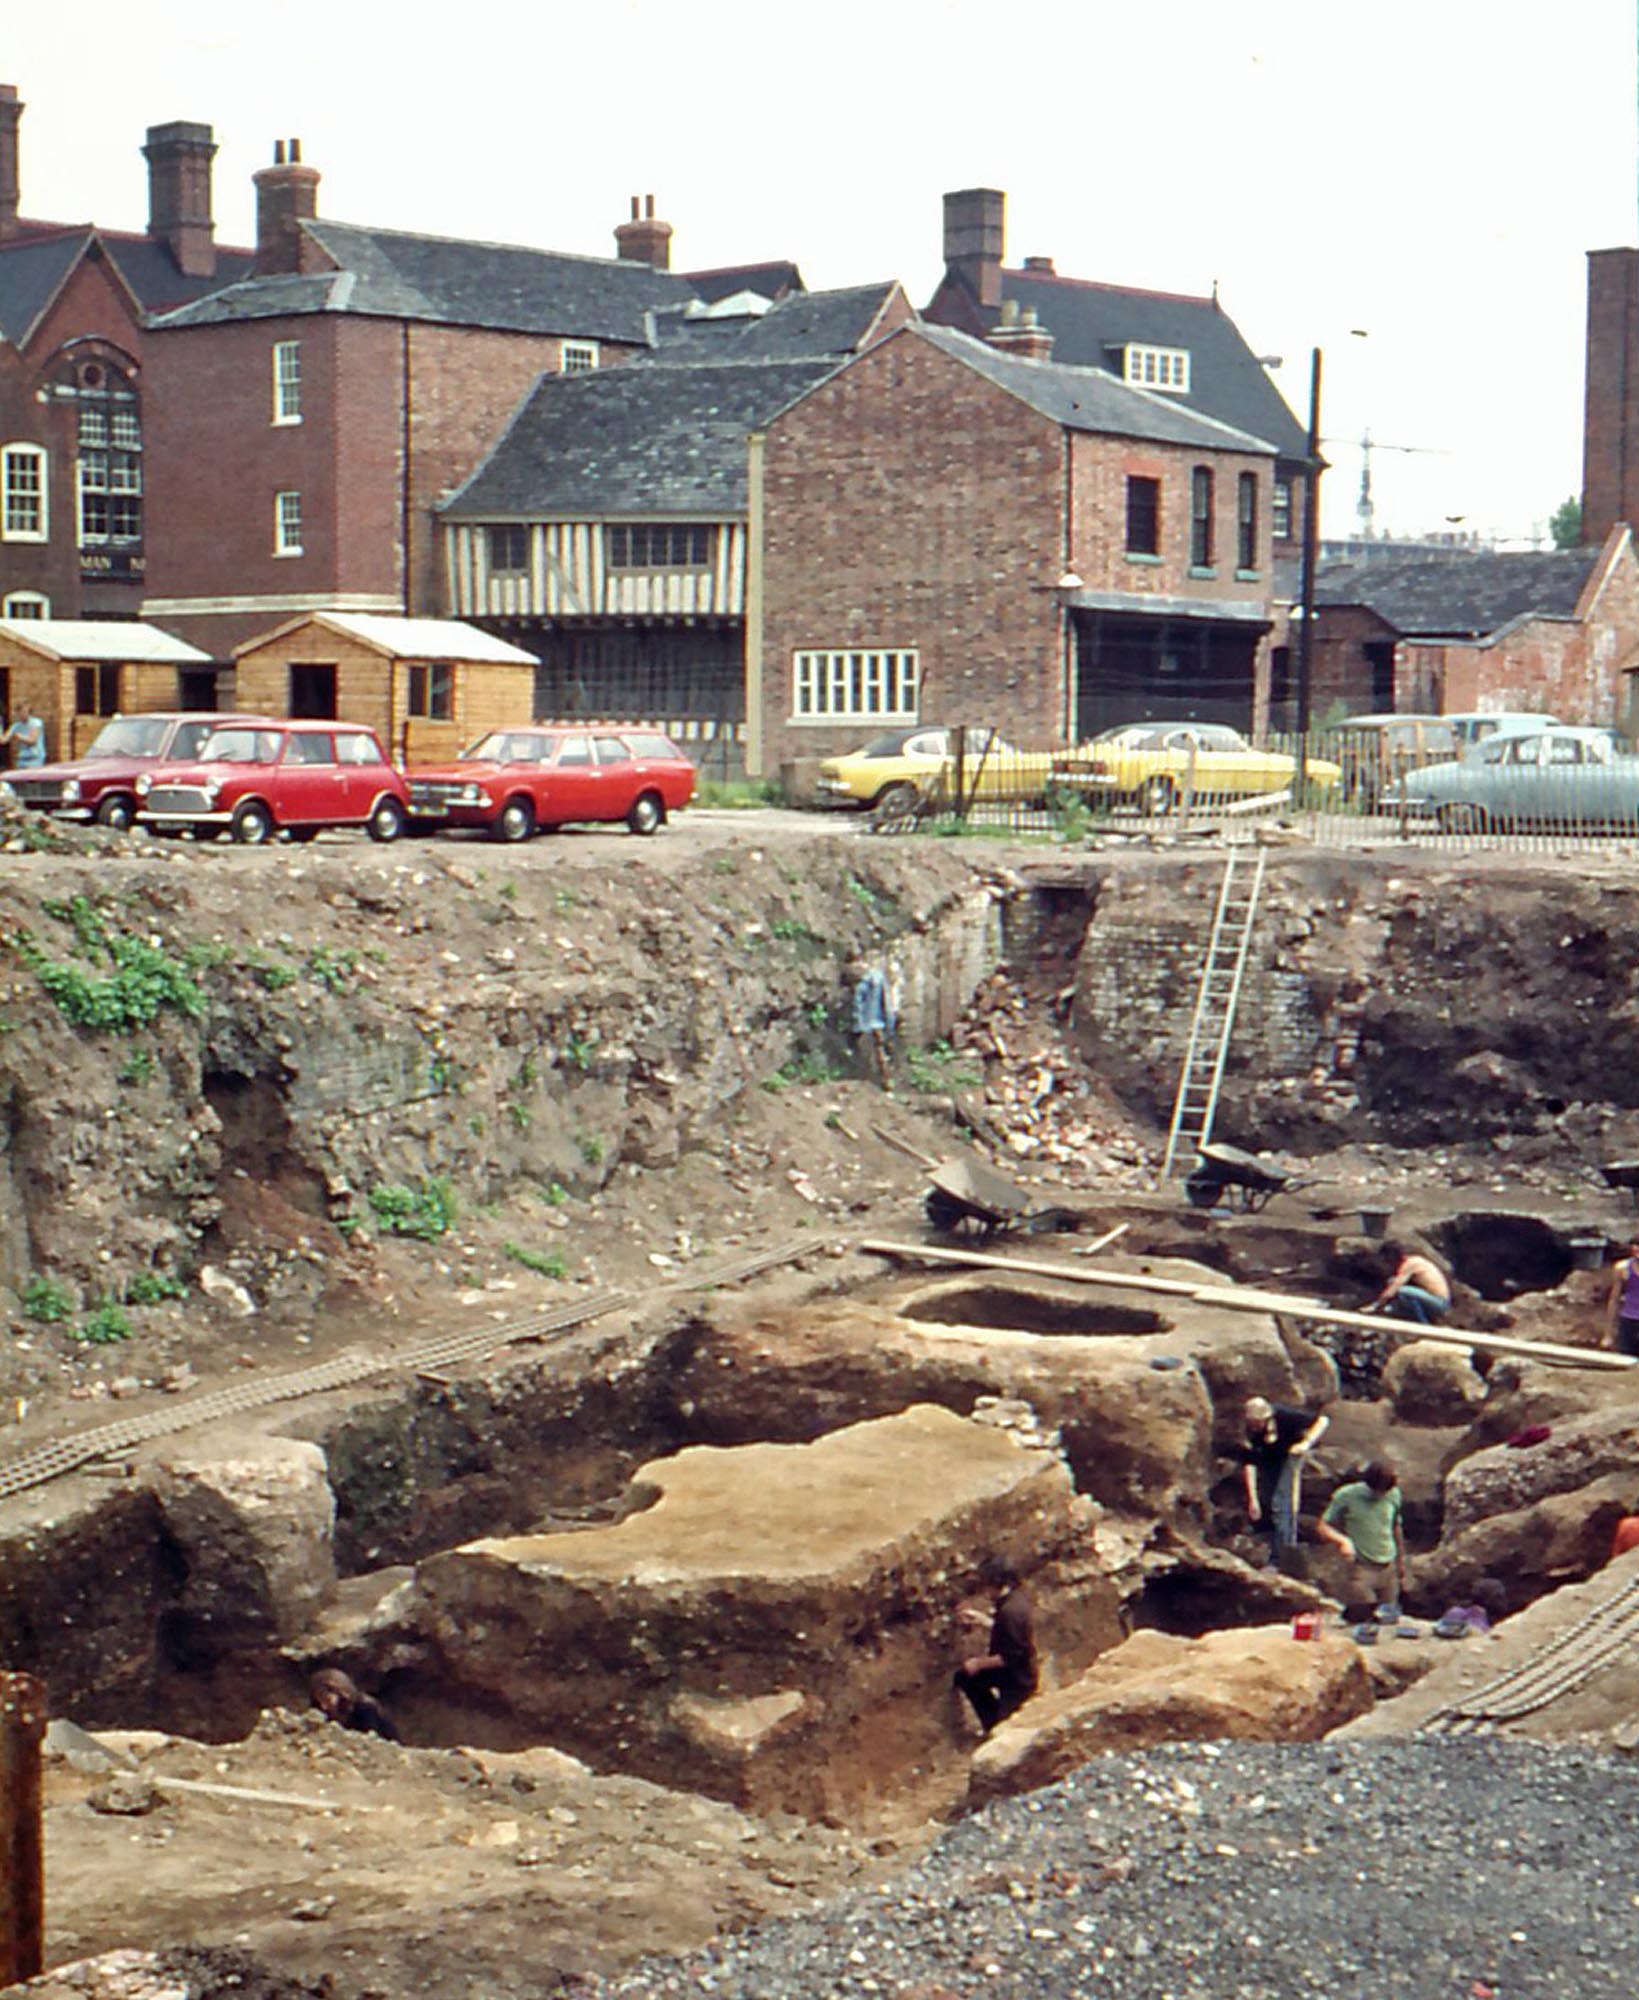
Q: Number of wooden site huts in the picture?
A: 2